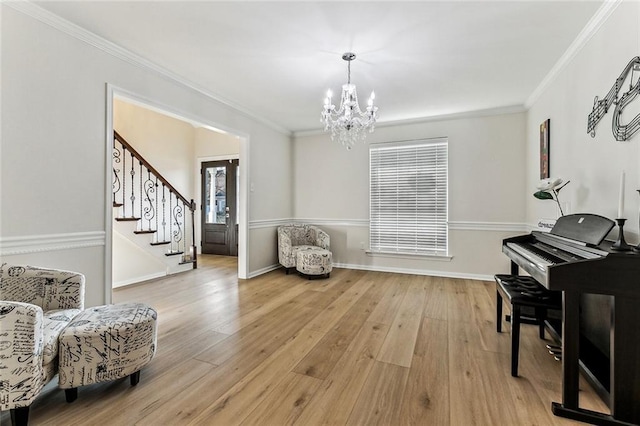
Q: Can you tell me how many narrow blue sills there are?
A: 0